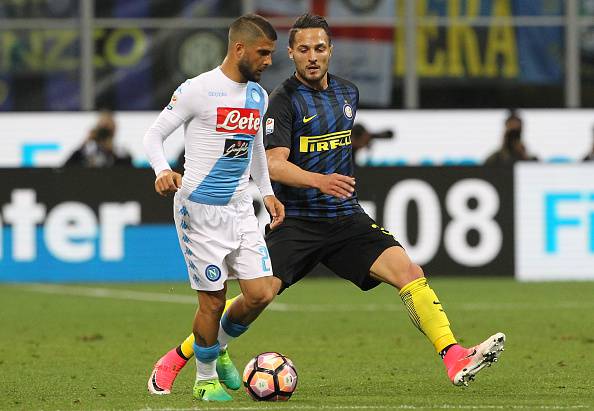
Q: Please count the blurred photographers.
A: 3